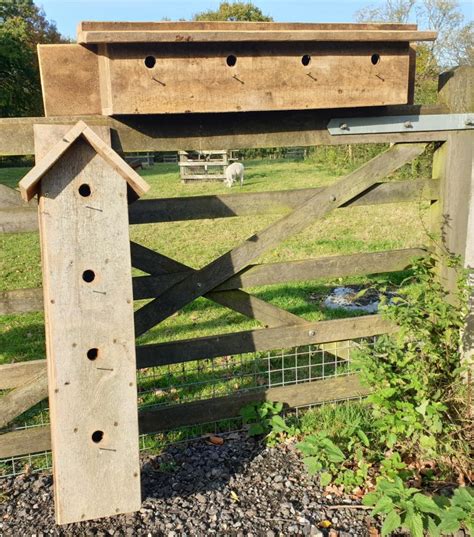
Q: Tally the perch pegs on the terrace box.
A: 4